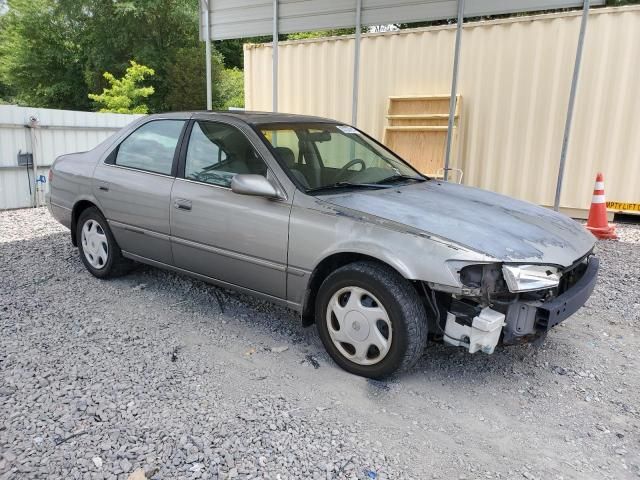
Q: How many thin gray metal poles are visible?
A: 5